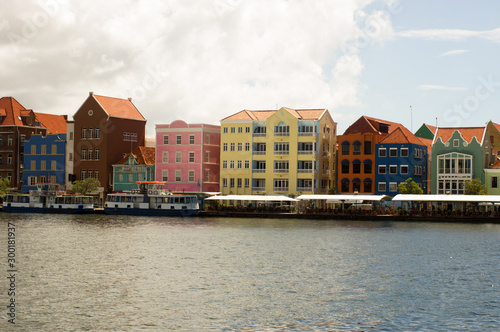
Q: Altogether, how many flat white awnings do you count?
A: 3